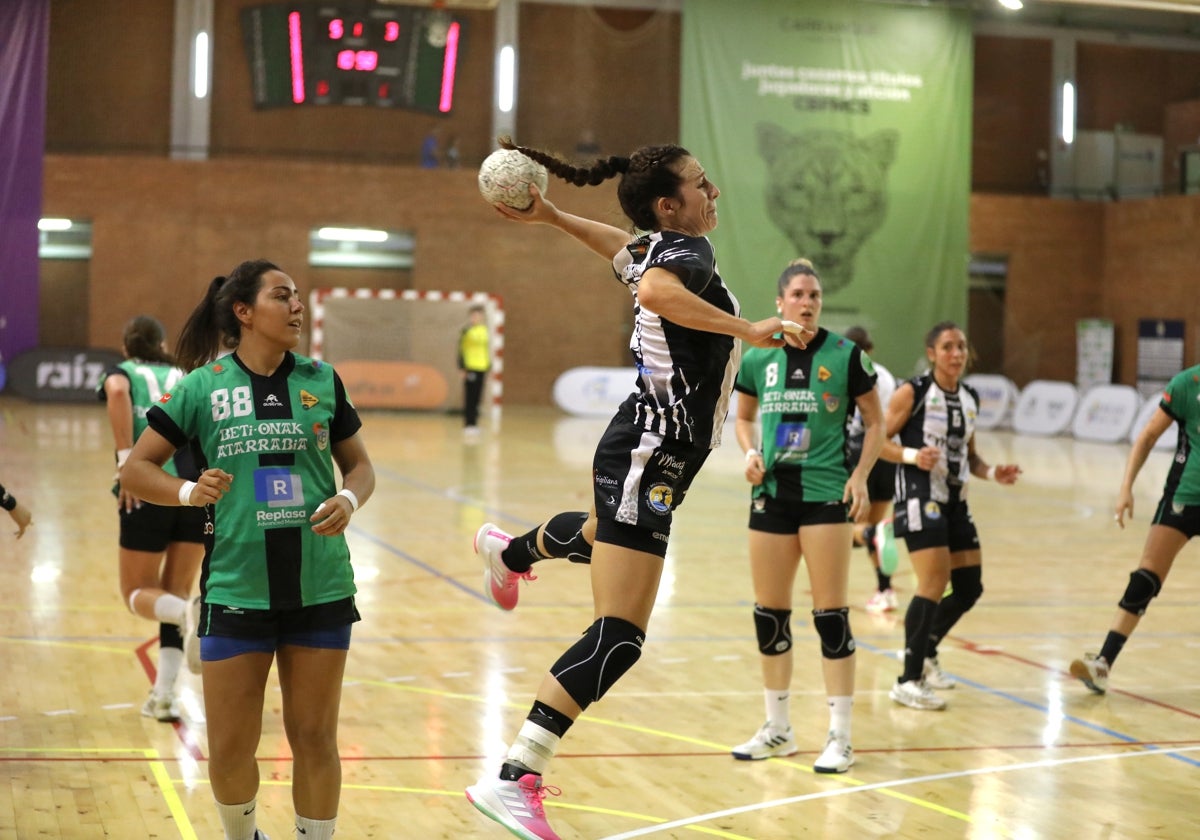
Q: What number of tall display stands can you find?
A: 2